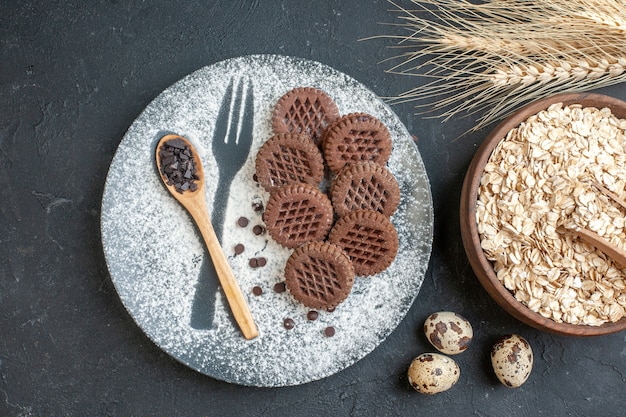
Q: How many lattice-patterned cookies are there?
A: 7